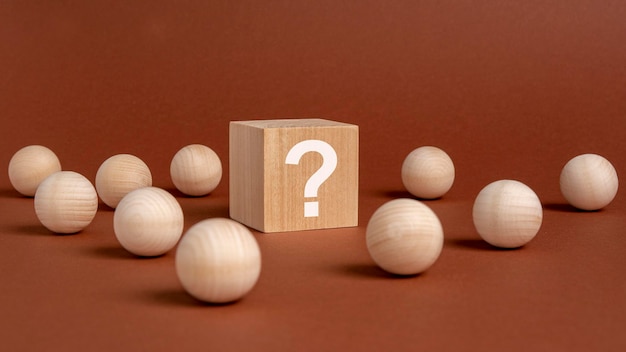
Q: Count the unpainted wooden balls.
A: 10